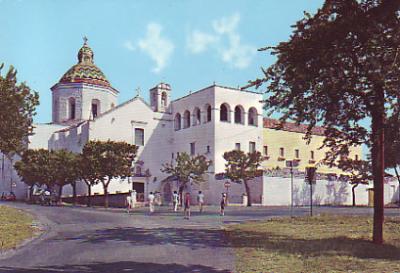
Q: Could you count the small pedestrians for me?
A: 6